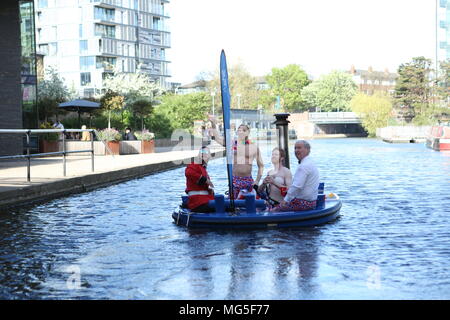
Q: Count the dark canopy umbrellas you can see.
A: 1